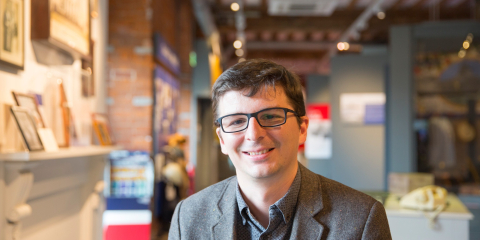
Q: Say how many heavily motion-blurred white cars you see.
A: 0